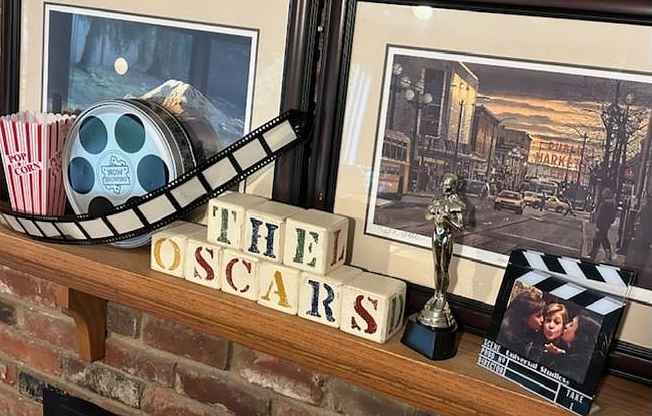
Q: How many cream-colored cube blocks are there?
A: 9